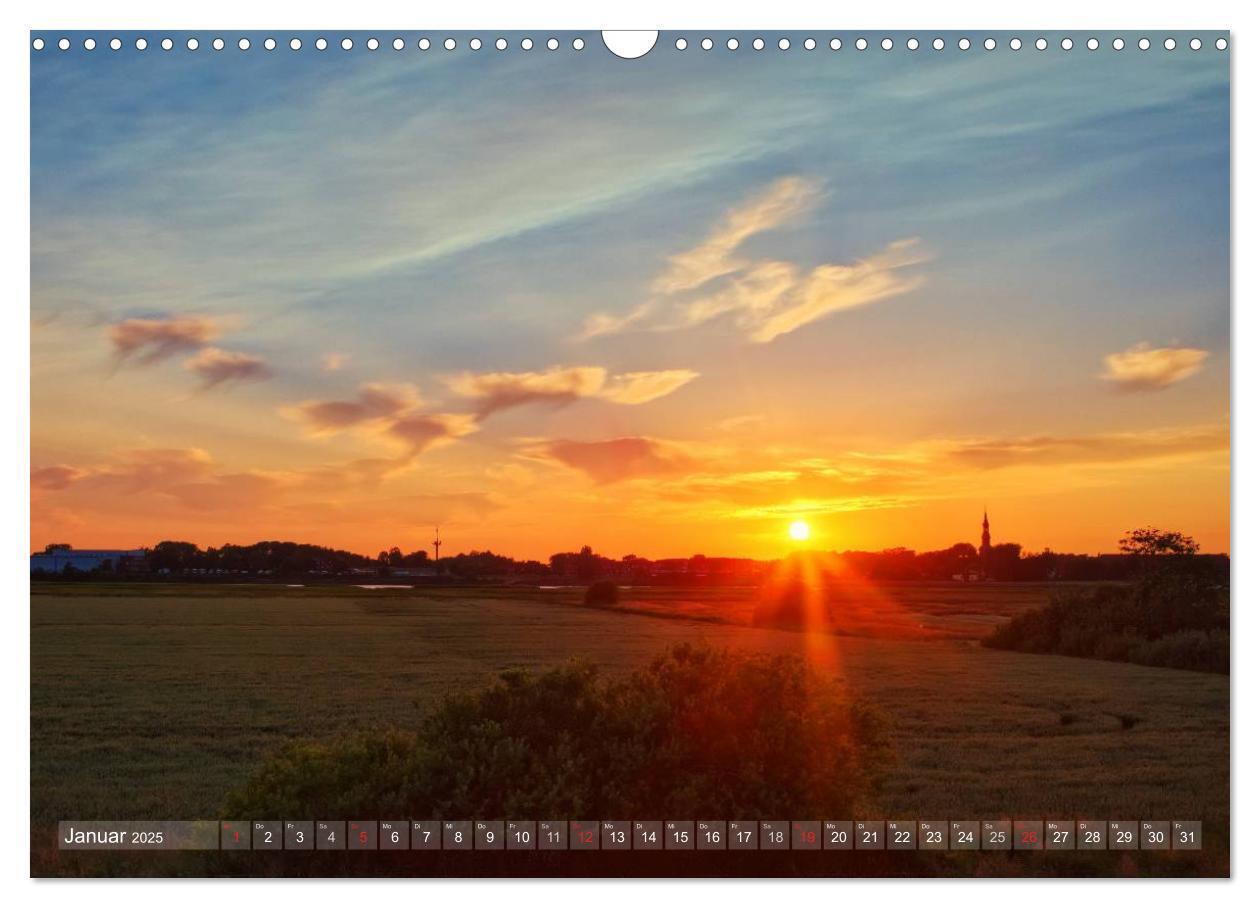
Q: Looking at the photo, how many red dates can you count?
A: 5